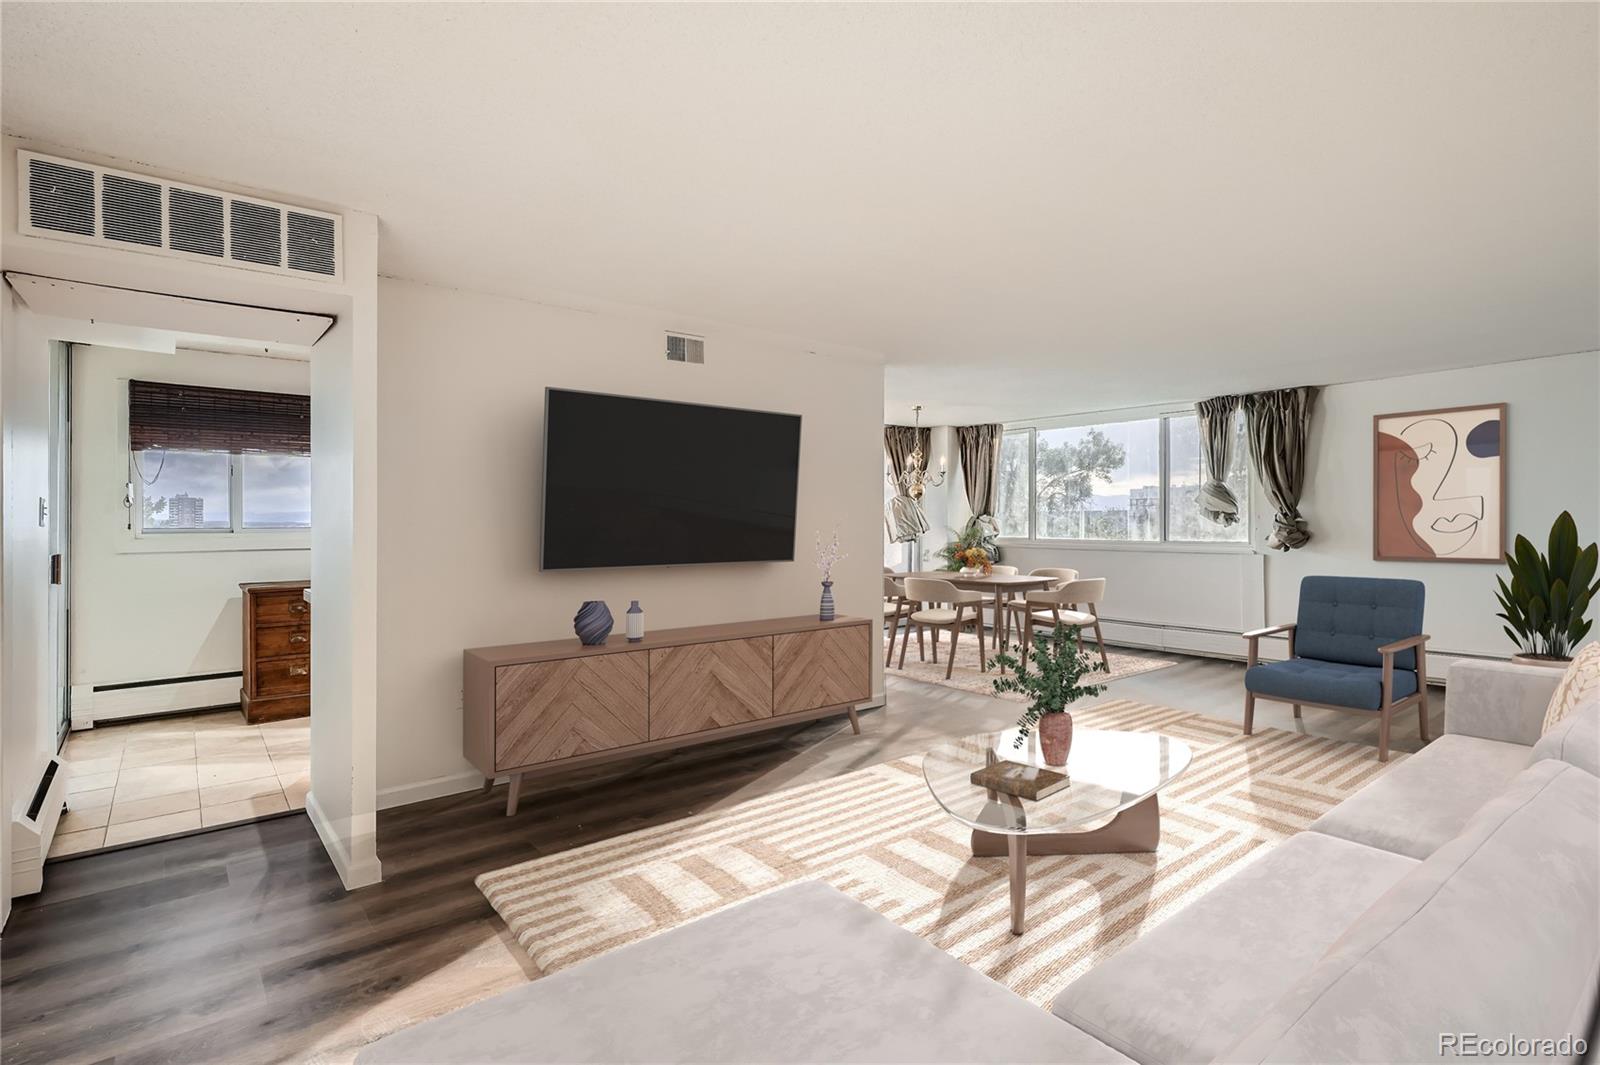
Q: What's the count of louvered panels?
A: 5